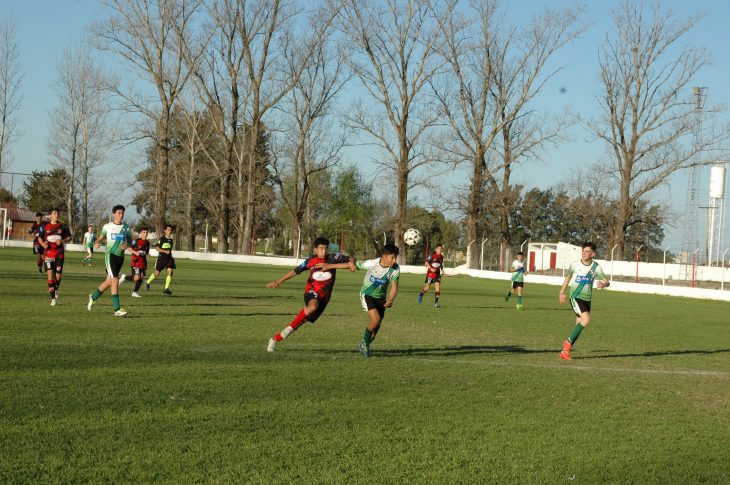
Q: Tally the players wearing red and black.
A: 5